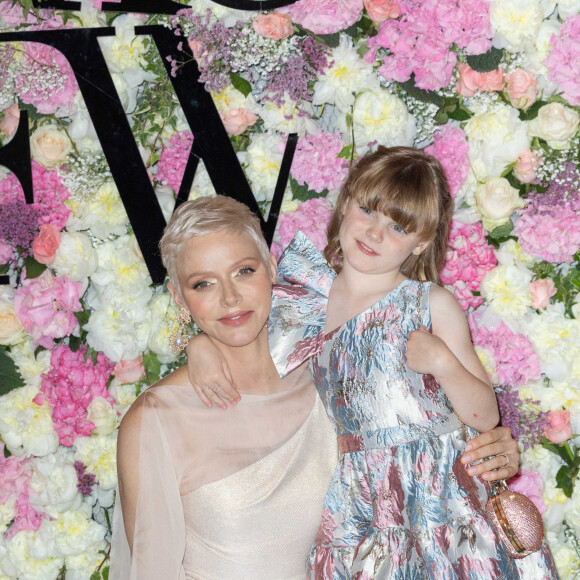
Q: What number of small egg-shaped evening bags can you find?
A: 1